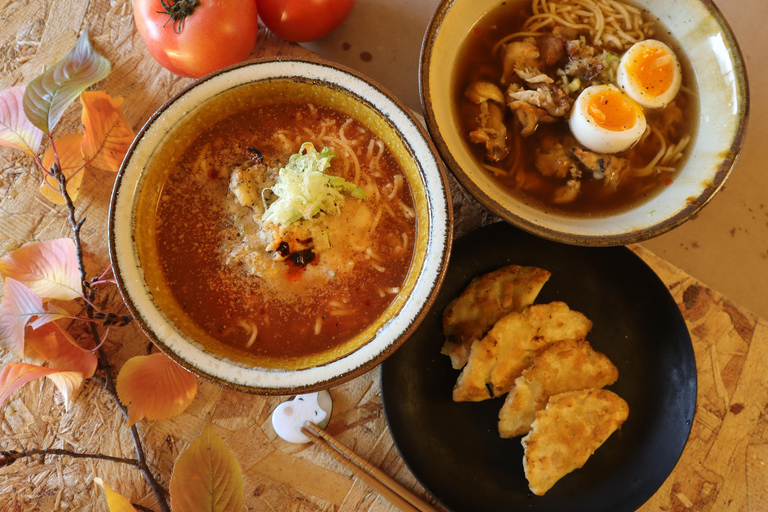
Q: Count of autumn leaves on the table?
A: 11